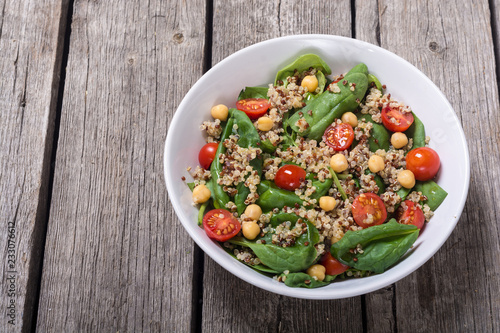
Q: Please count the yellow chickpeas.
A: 13